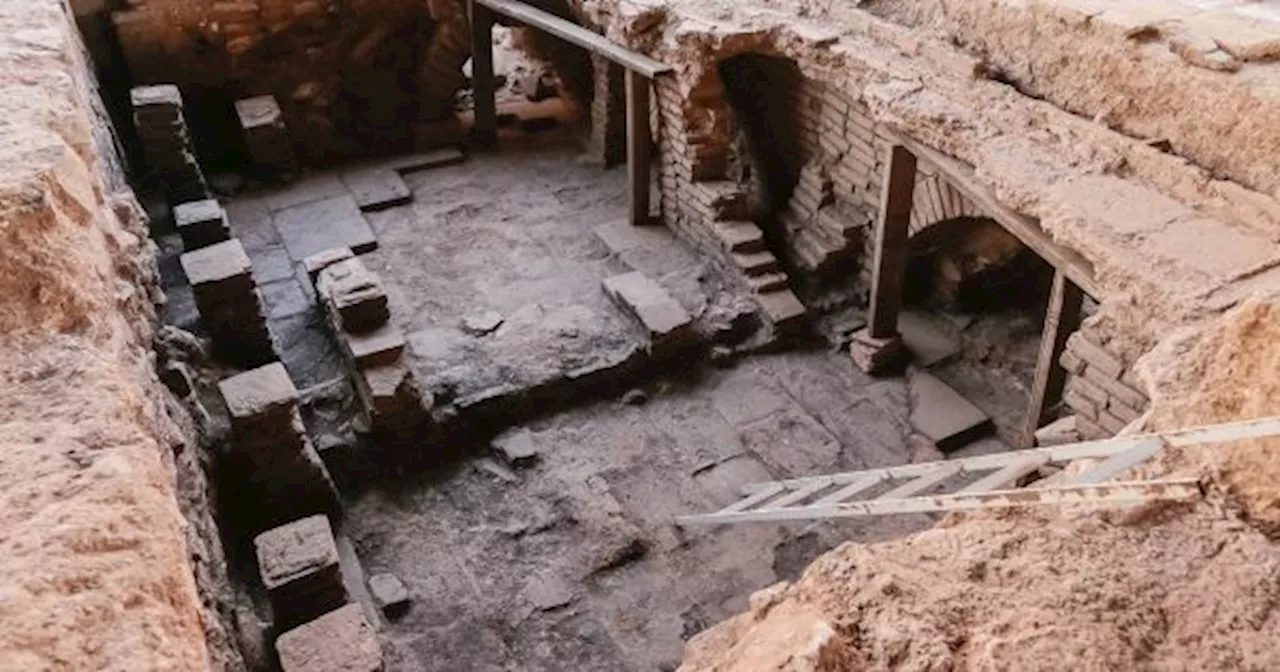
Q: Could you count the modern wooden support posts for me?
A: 4